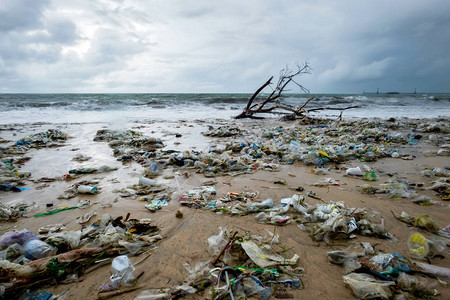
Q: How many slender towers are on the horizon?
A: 3